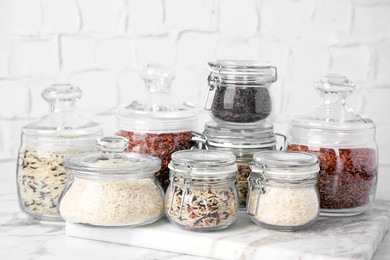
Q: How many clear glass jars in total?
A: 8